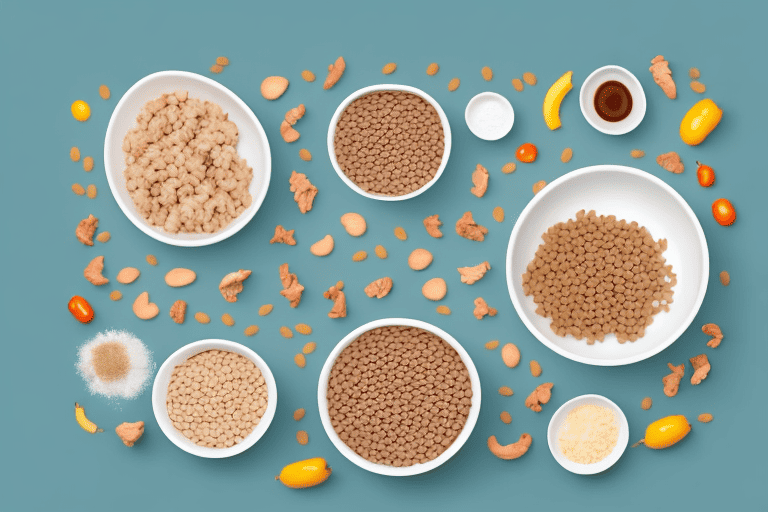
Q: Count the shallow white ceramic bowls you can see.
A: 8